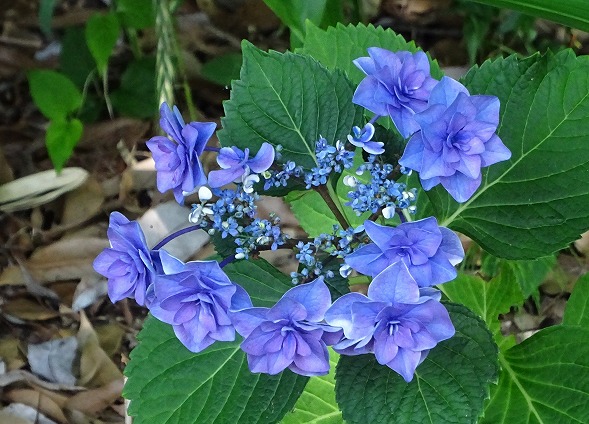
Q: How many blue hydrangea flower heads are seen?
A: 8